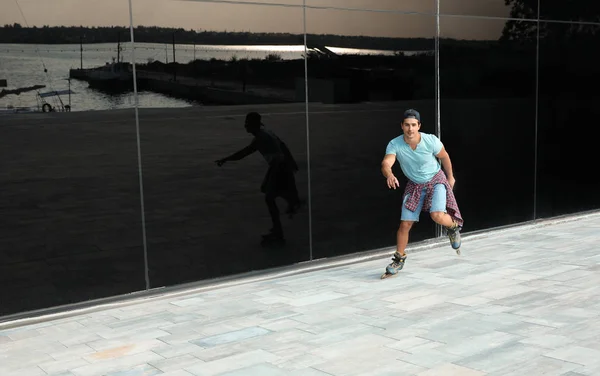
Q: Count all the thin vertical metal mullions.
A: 4